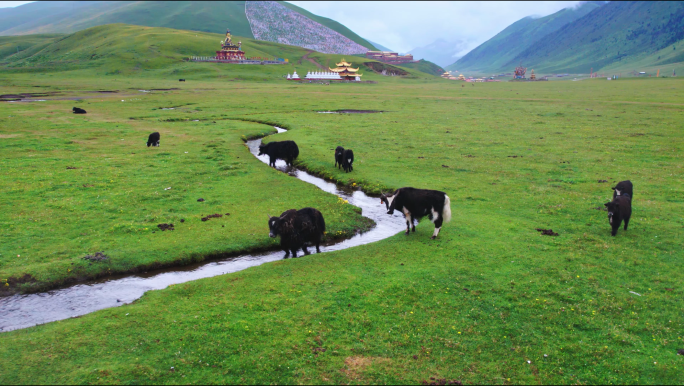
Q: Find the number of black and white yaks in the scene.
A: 1